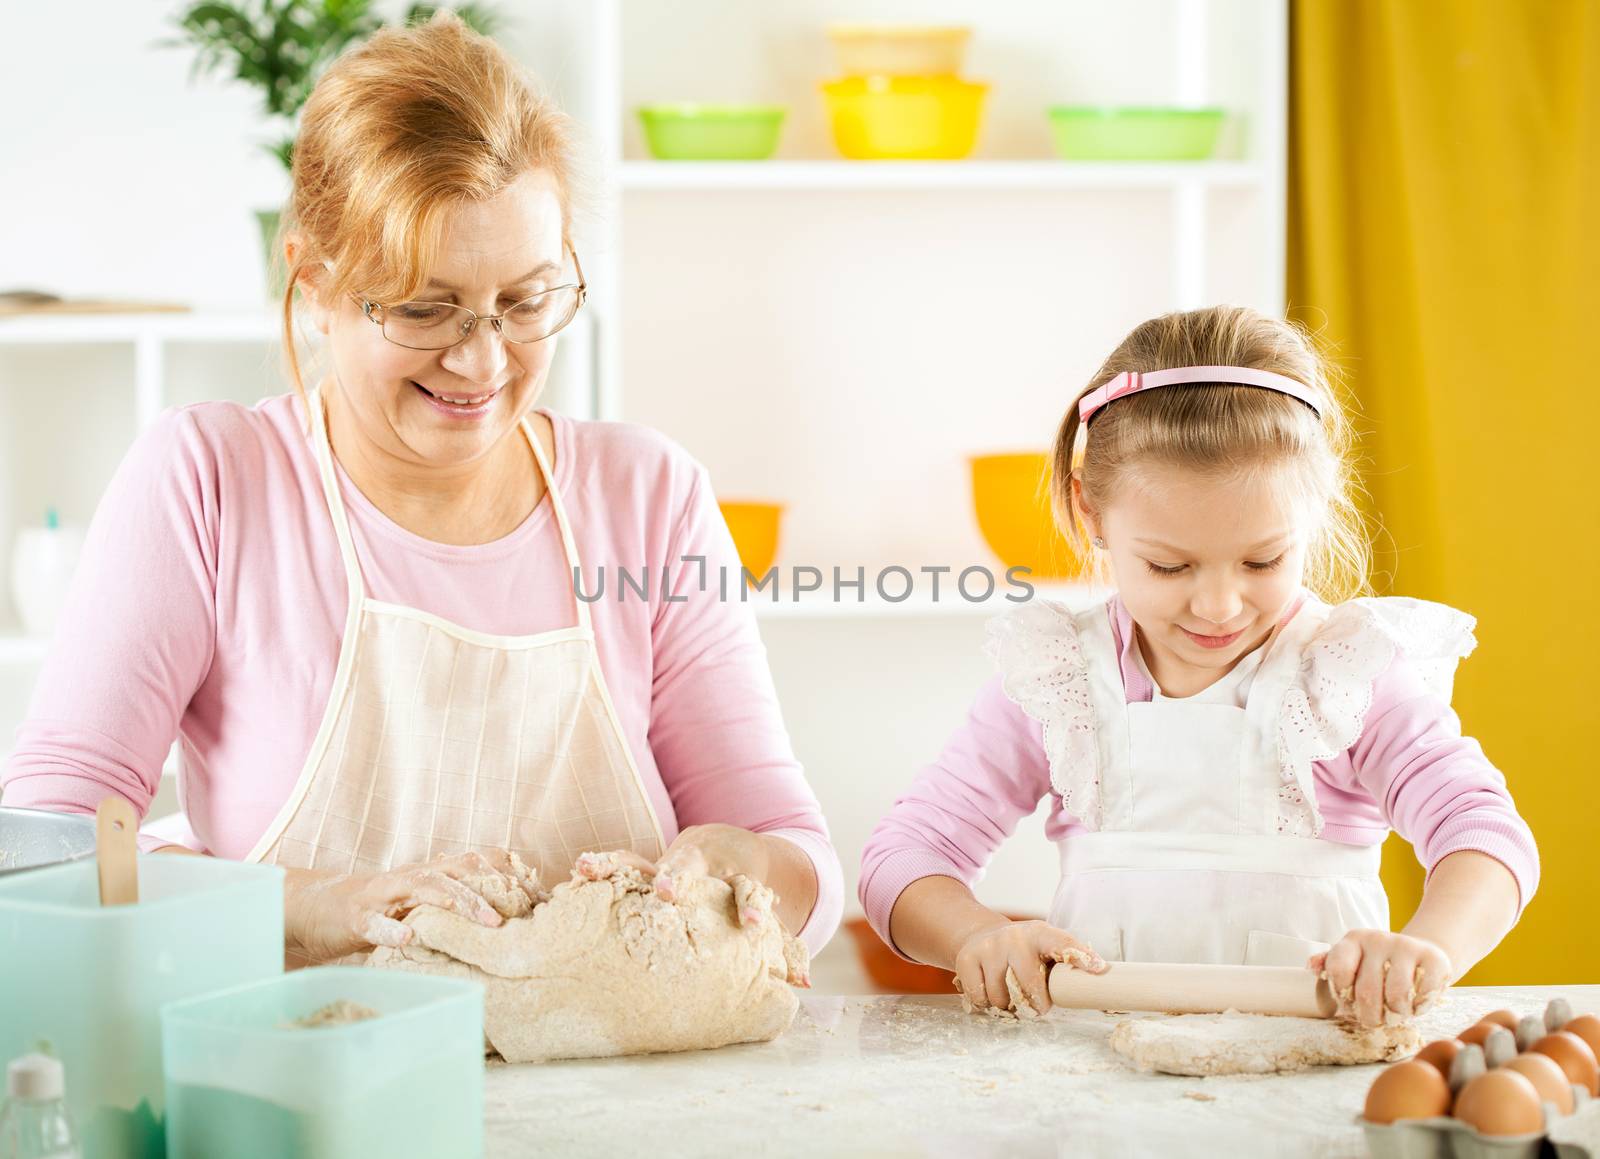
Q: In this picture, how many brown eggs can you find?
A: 8